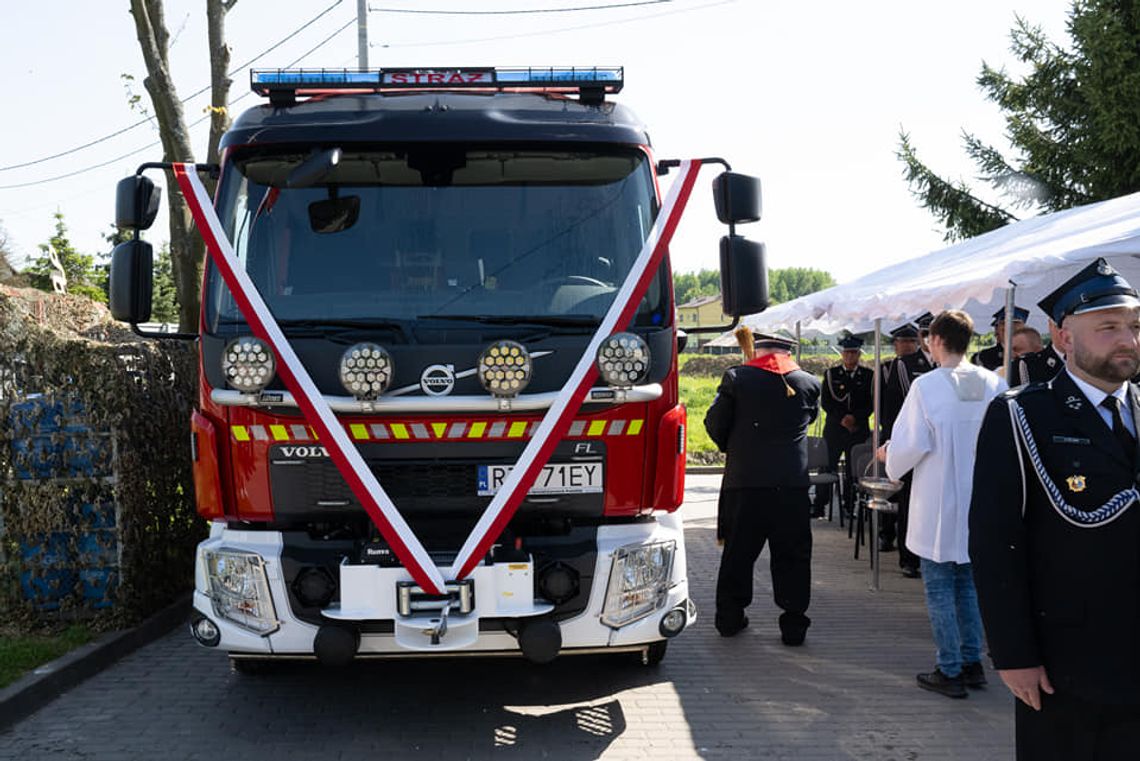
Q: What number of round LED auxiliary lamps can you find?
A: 4